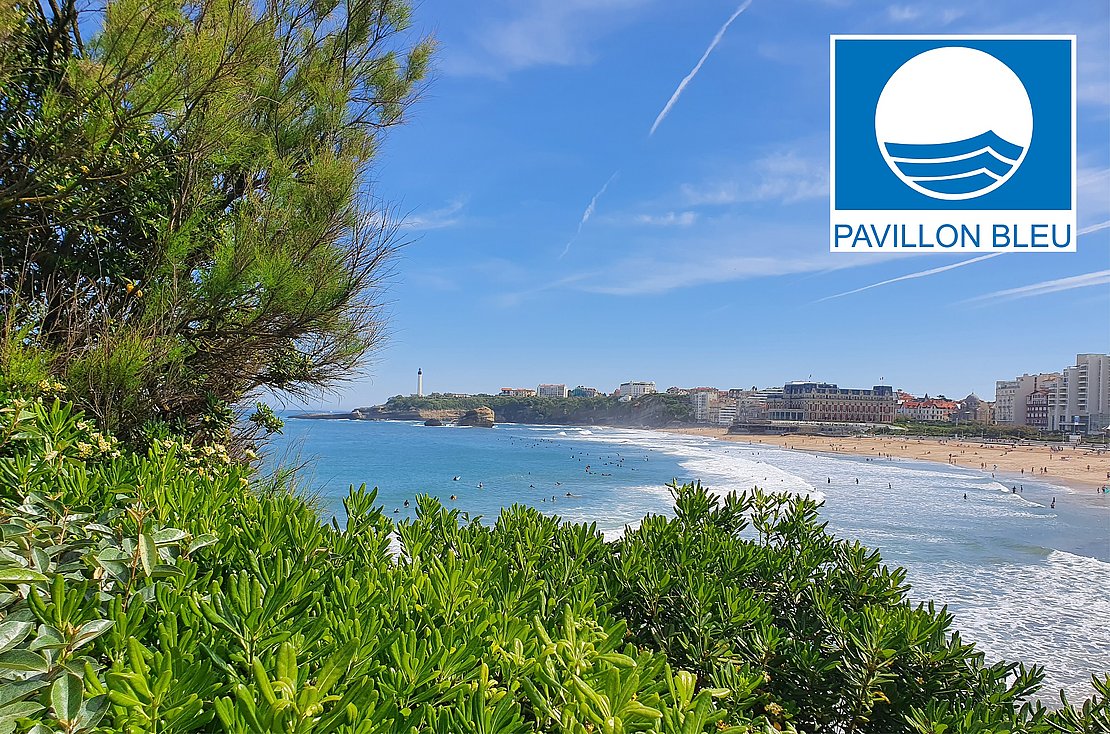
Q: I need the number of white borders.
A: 1